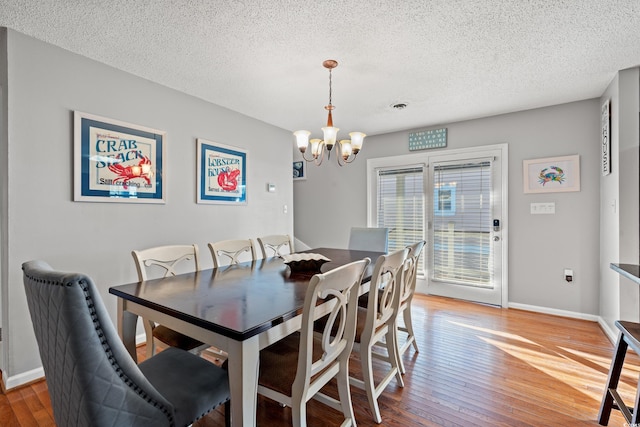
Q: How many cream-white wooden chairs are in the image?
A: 6